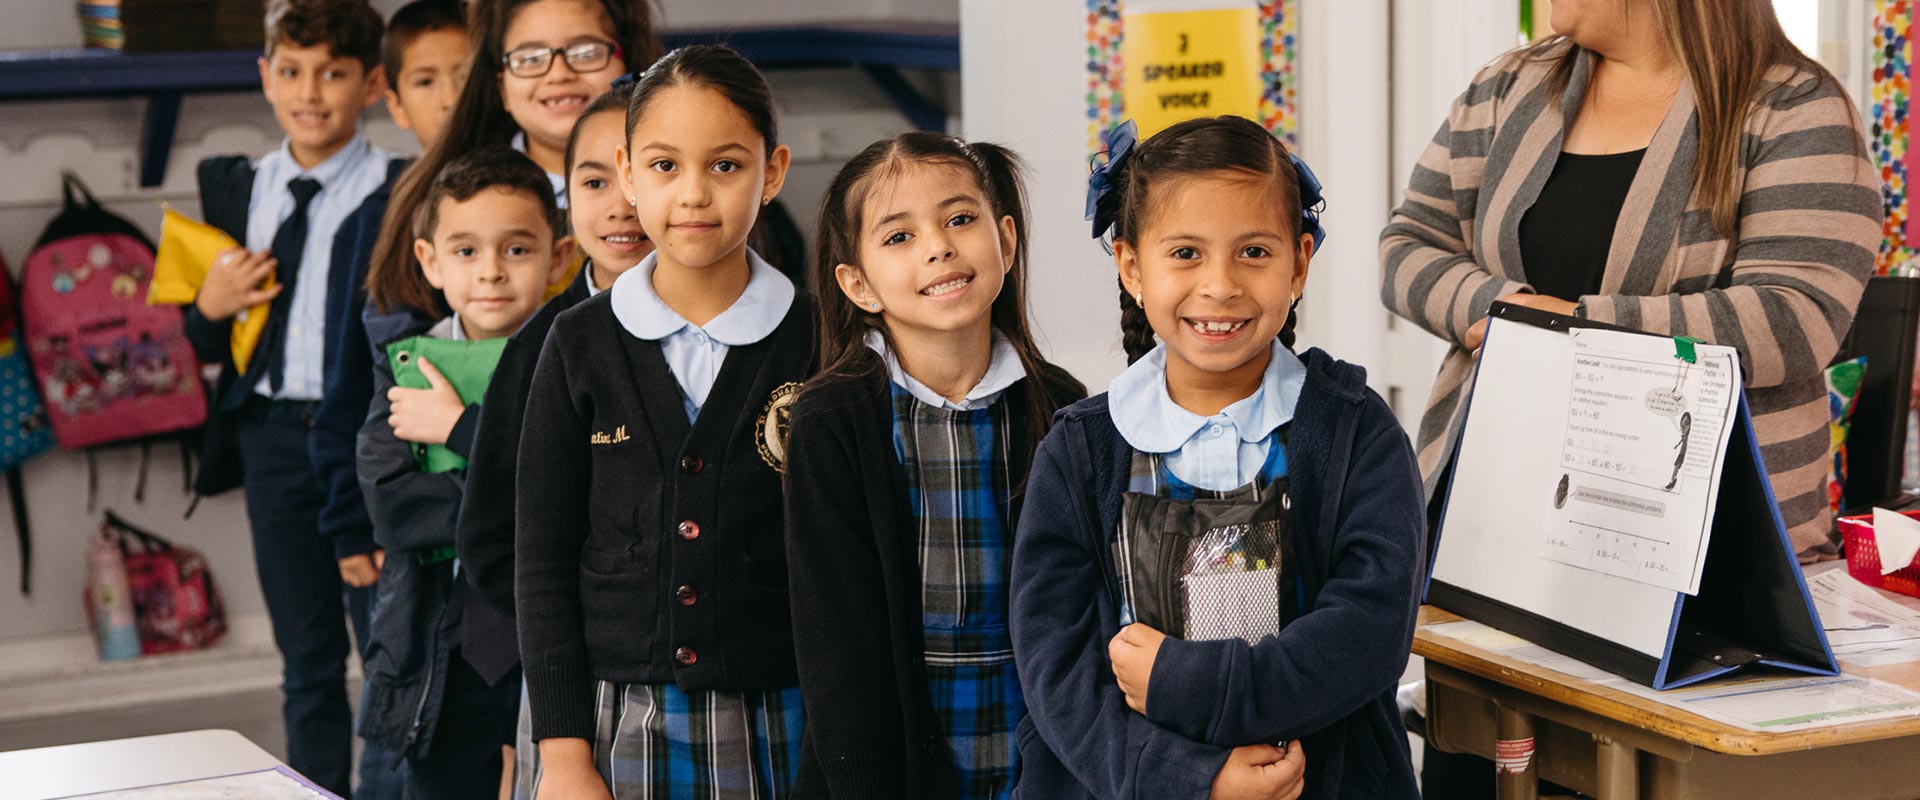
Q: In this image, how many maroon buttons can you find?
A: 4